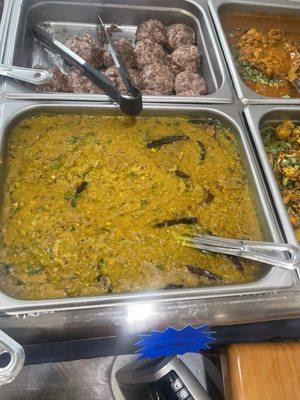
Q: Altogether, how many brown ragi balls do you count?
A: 11